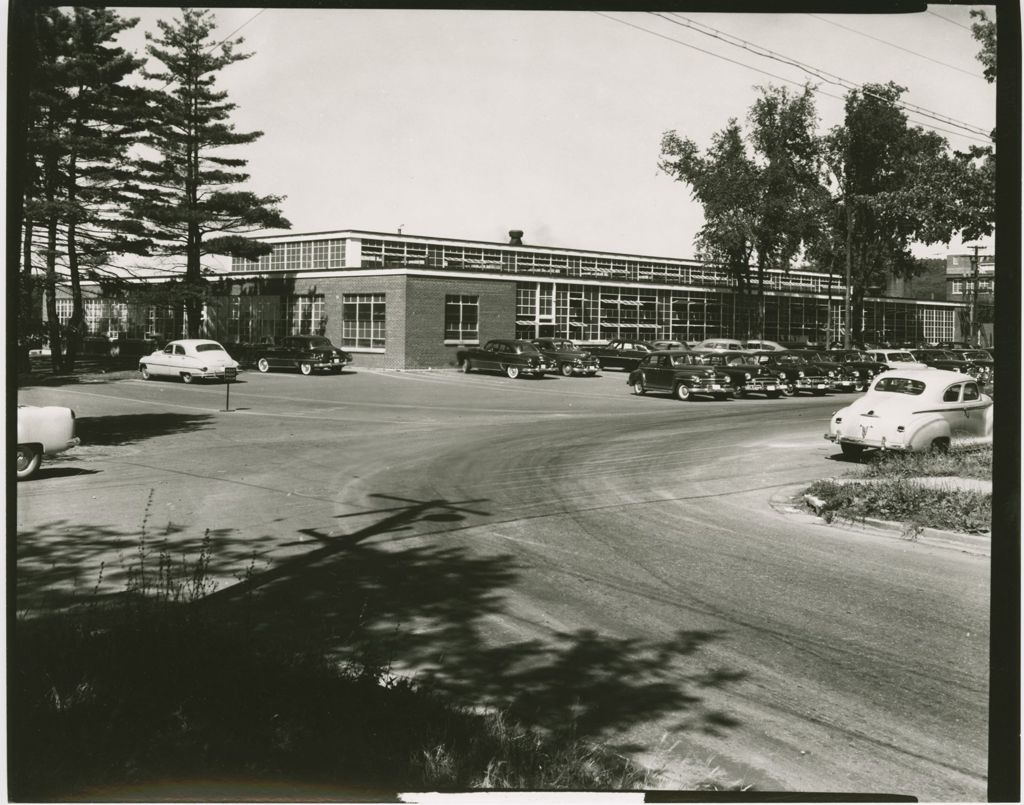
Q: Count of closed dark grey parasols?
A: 0